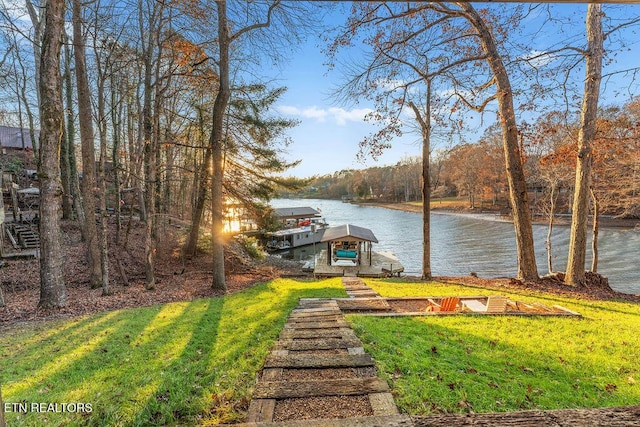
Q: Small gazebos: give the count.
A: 1